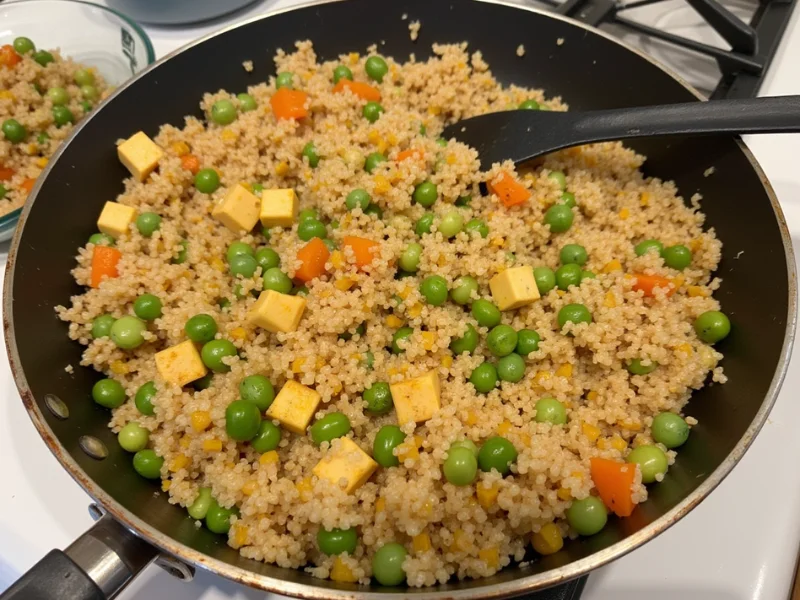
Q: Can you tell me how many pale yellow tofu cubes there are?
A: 10